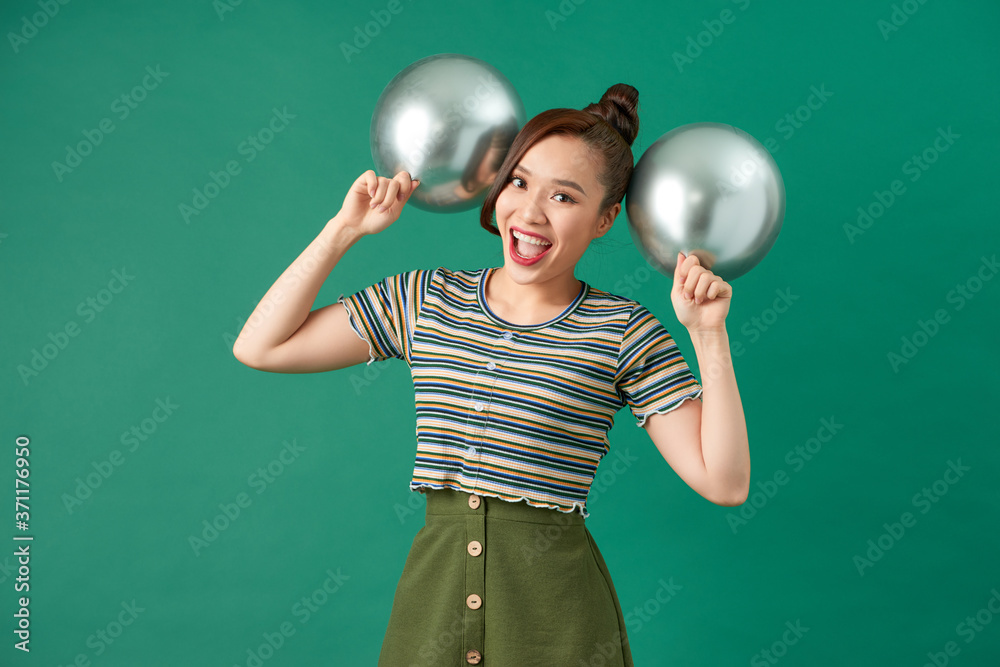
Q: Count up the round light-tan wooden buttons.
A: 4